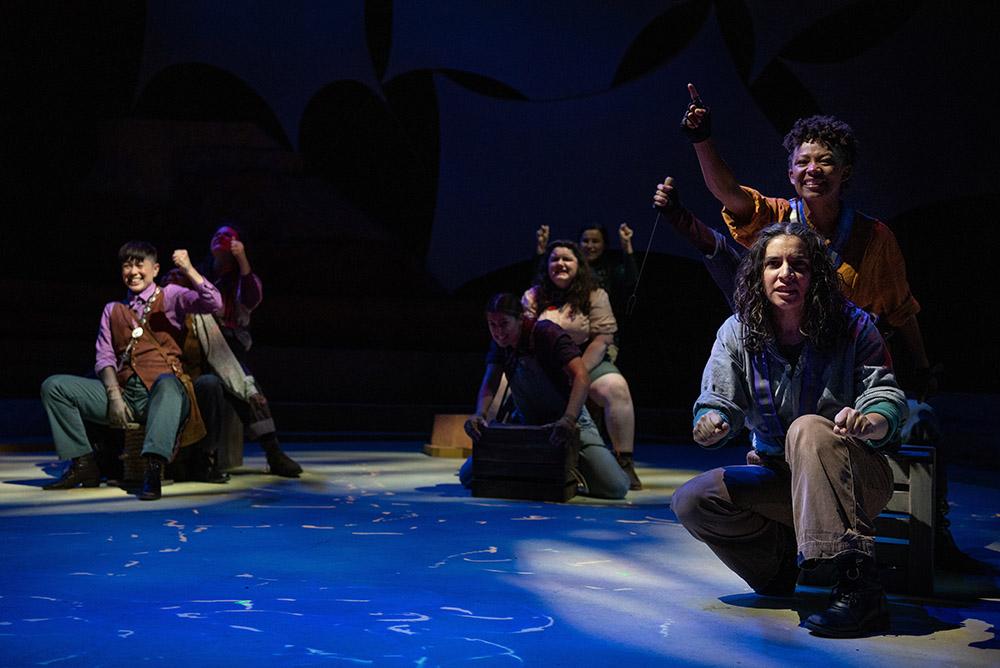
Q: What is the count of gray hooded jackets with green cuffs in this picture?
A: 1